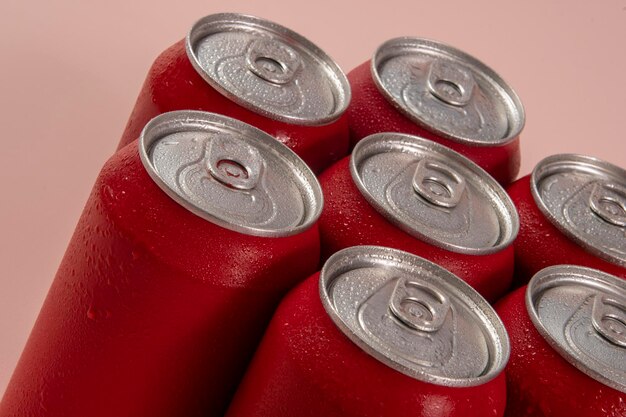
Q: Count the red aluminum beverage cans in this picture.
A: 7